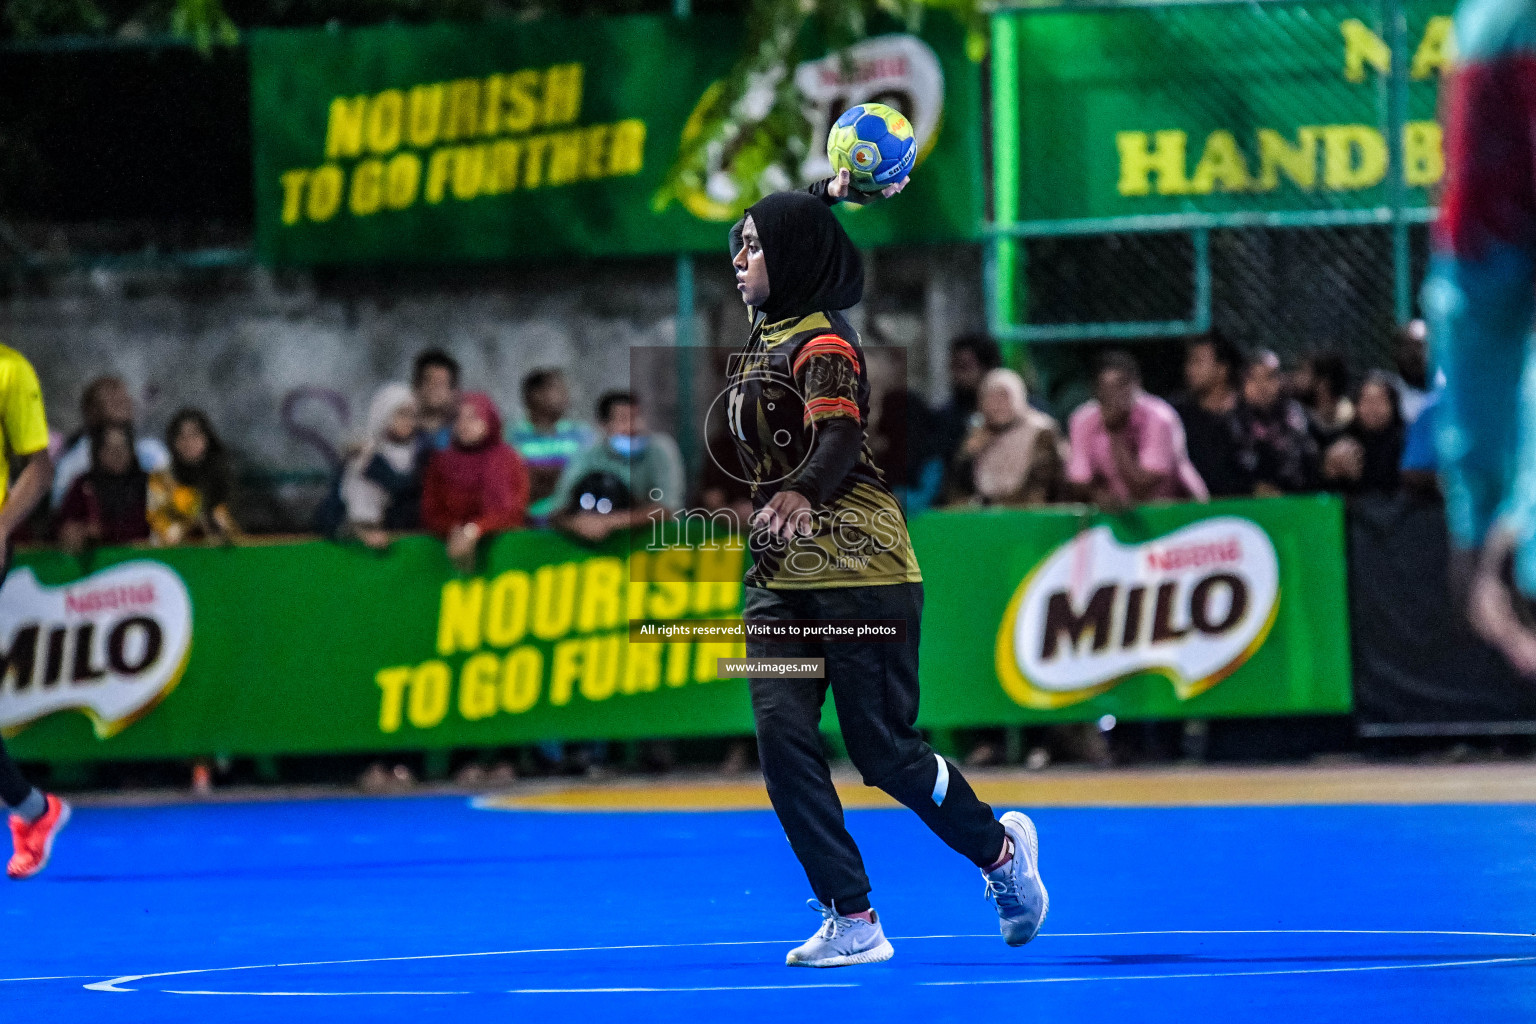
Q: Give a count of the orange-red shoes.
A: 1